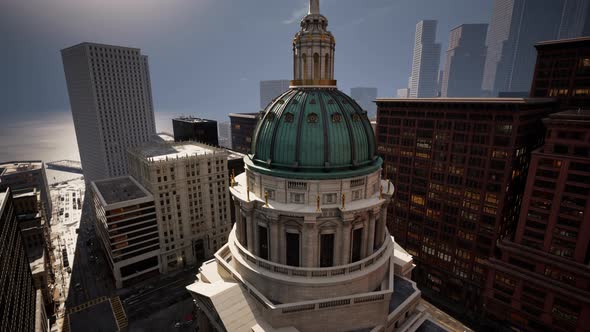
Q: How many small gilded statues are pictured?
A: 8